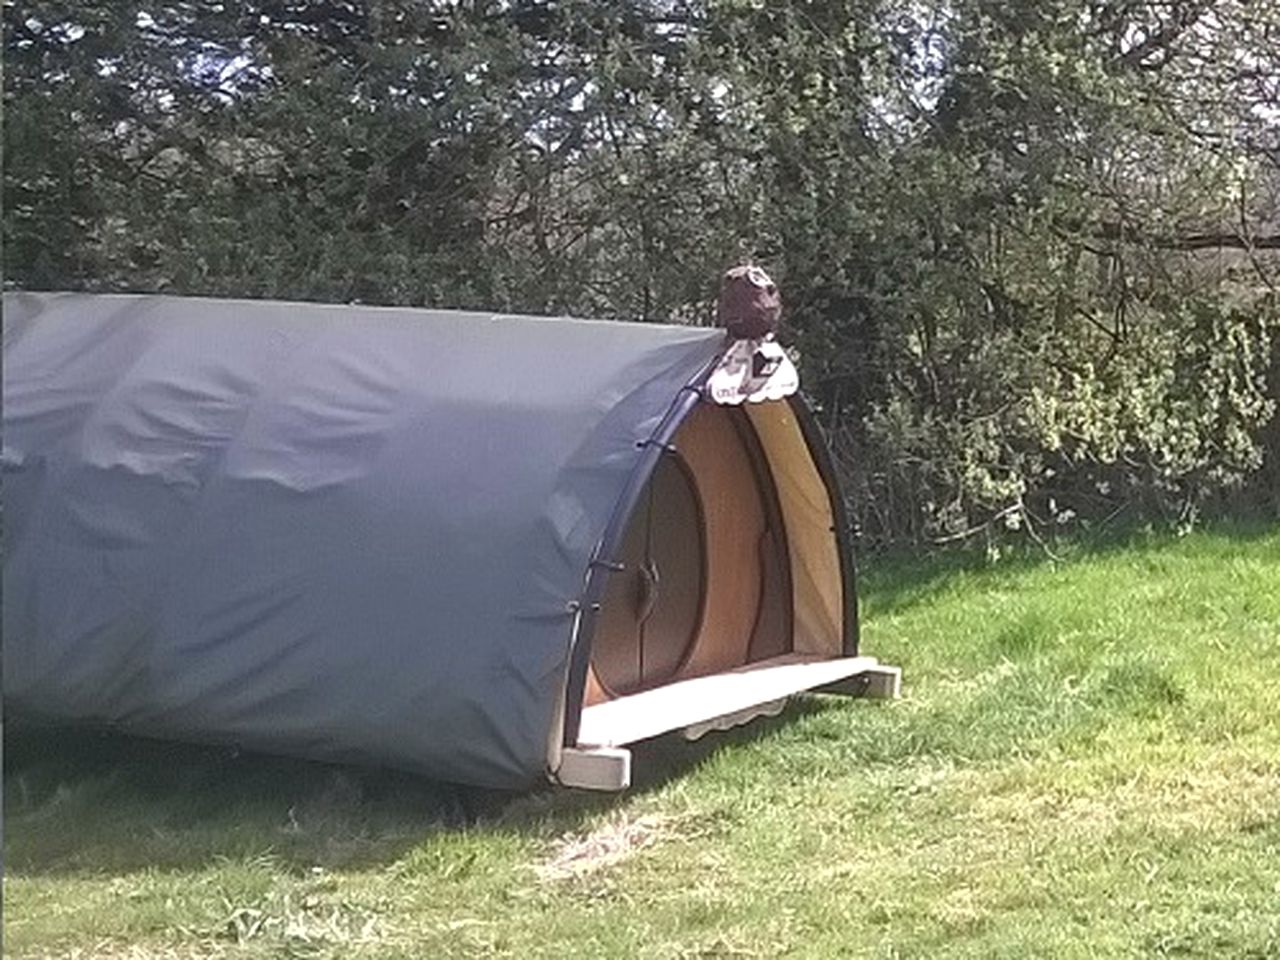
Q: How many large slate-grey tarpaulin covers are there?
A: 1